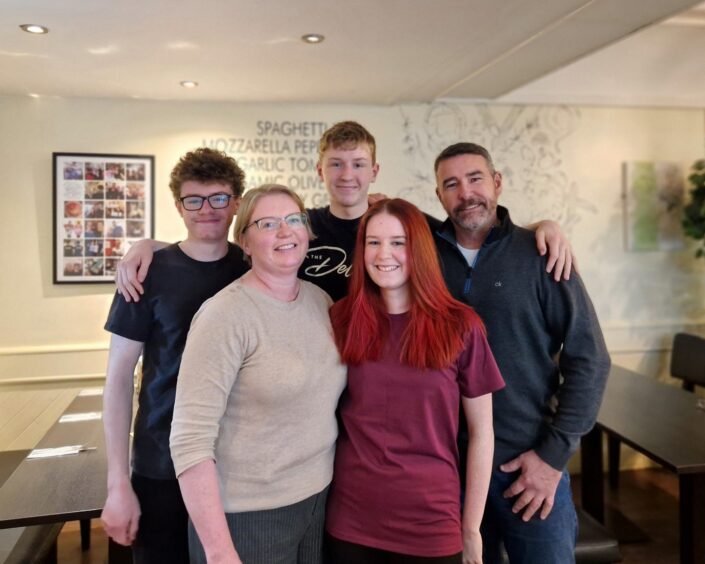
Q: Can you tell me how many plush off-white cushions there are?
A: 0